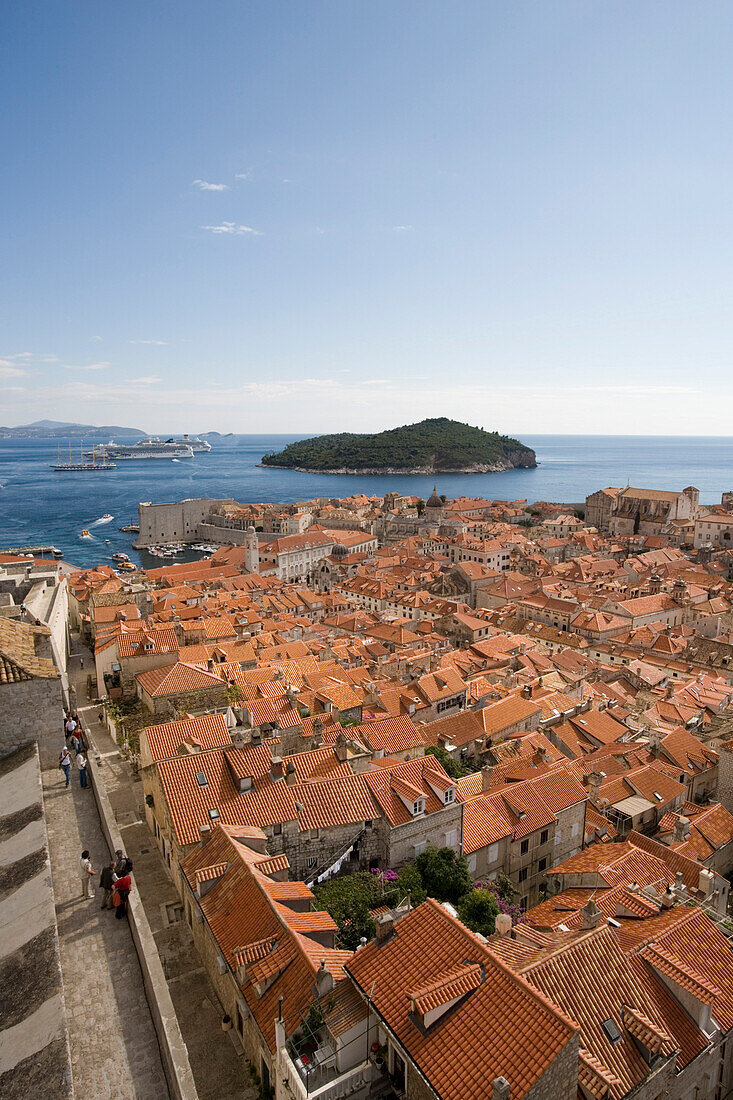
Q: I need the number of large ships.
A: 3